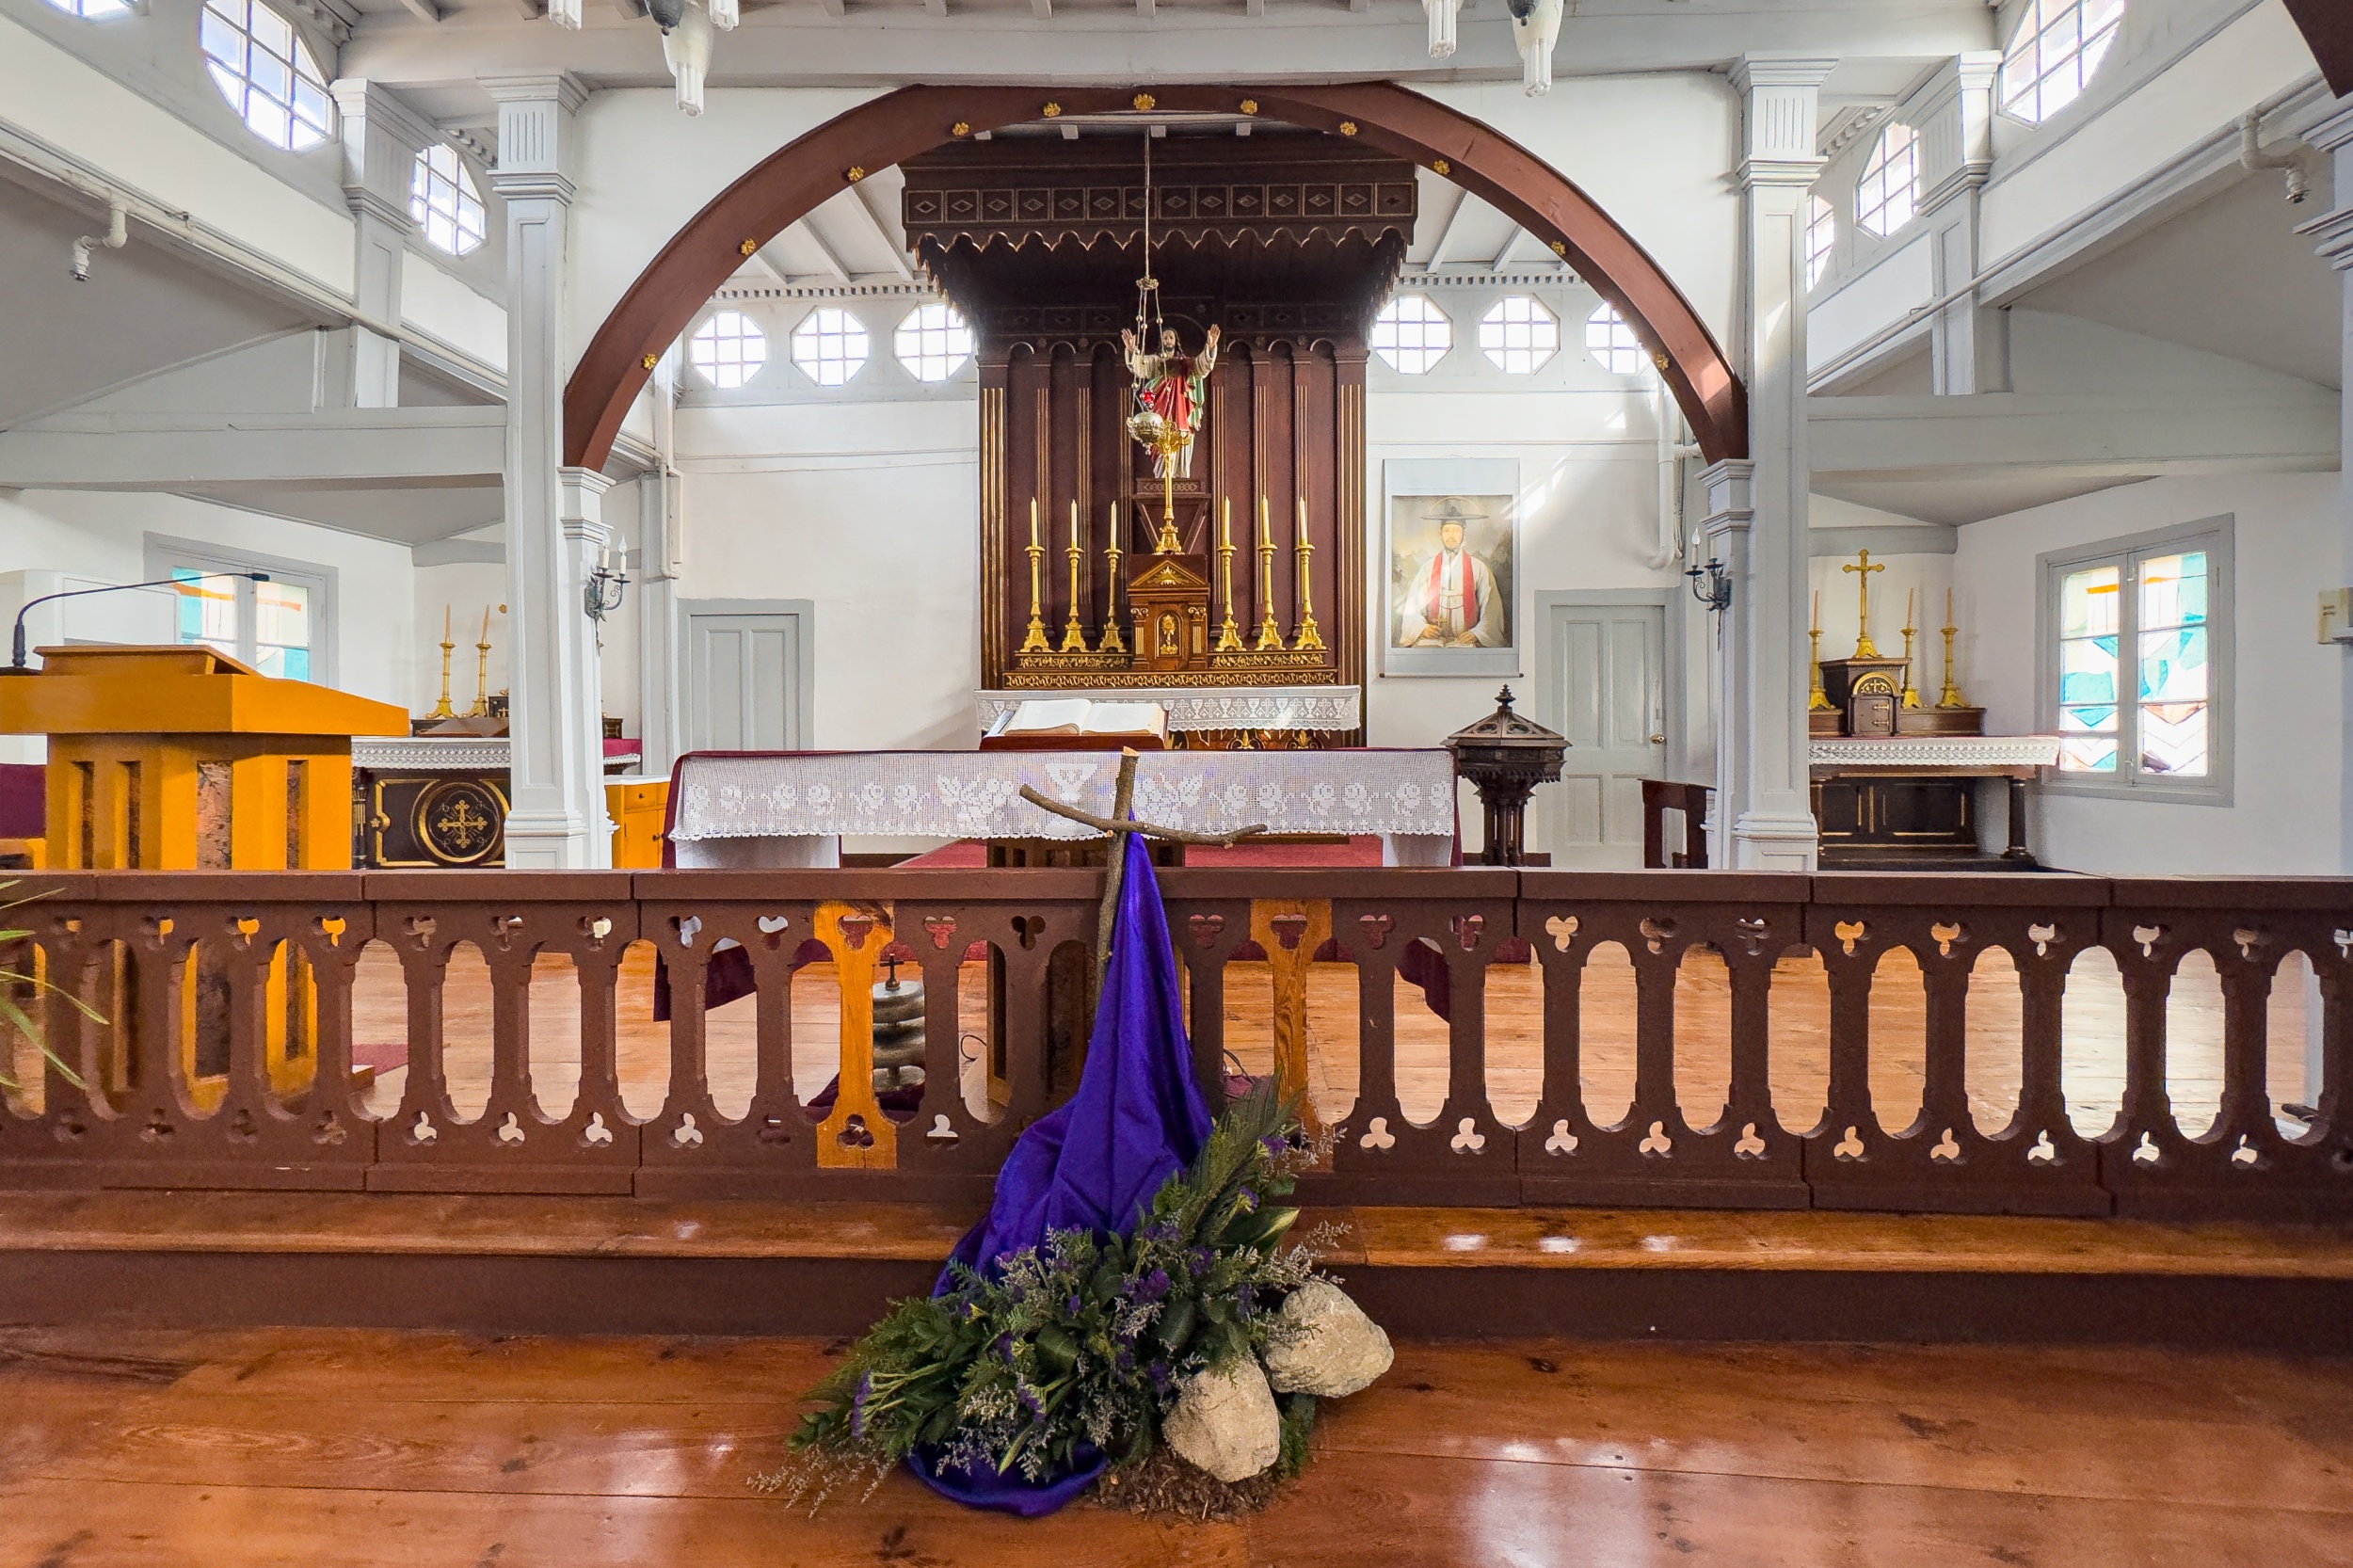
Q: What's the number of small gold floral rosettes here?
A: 11